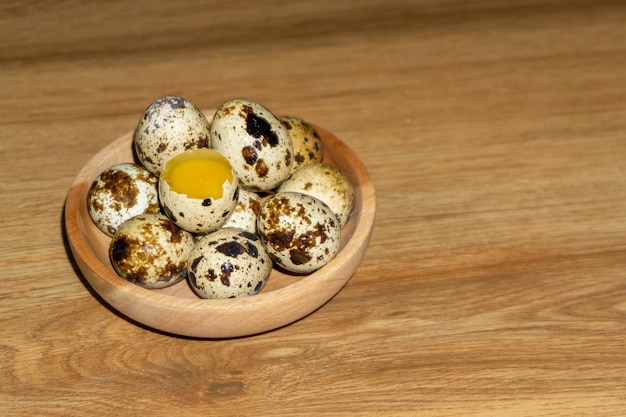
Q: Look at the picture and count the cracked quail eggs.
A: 1